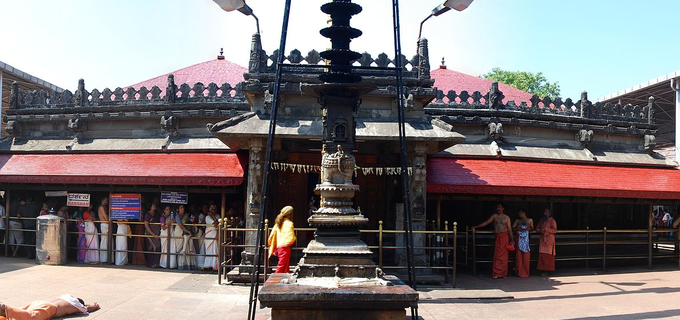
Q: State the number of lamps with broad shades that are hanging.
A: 2